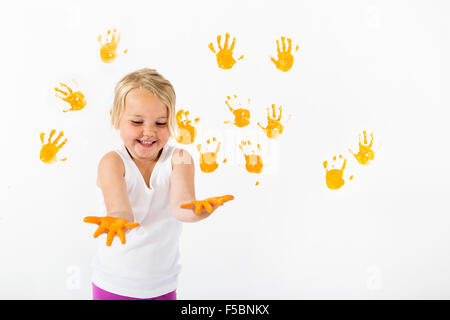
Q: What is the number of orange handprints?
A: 12